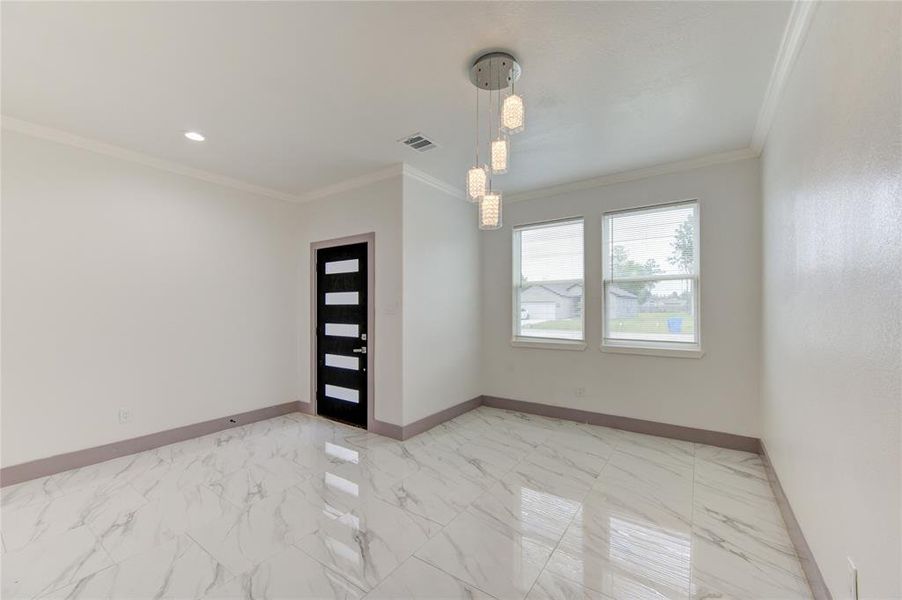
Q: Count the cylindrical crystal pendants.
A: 4